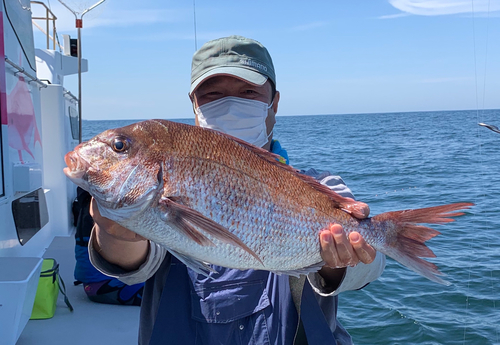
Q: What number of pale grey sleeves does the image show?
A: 2